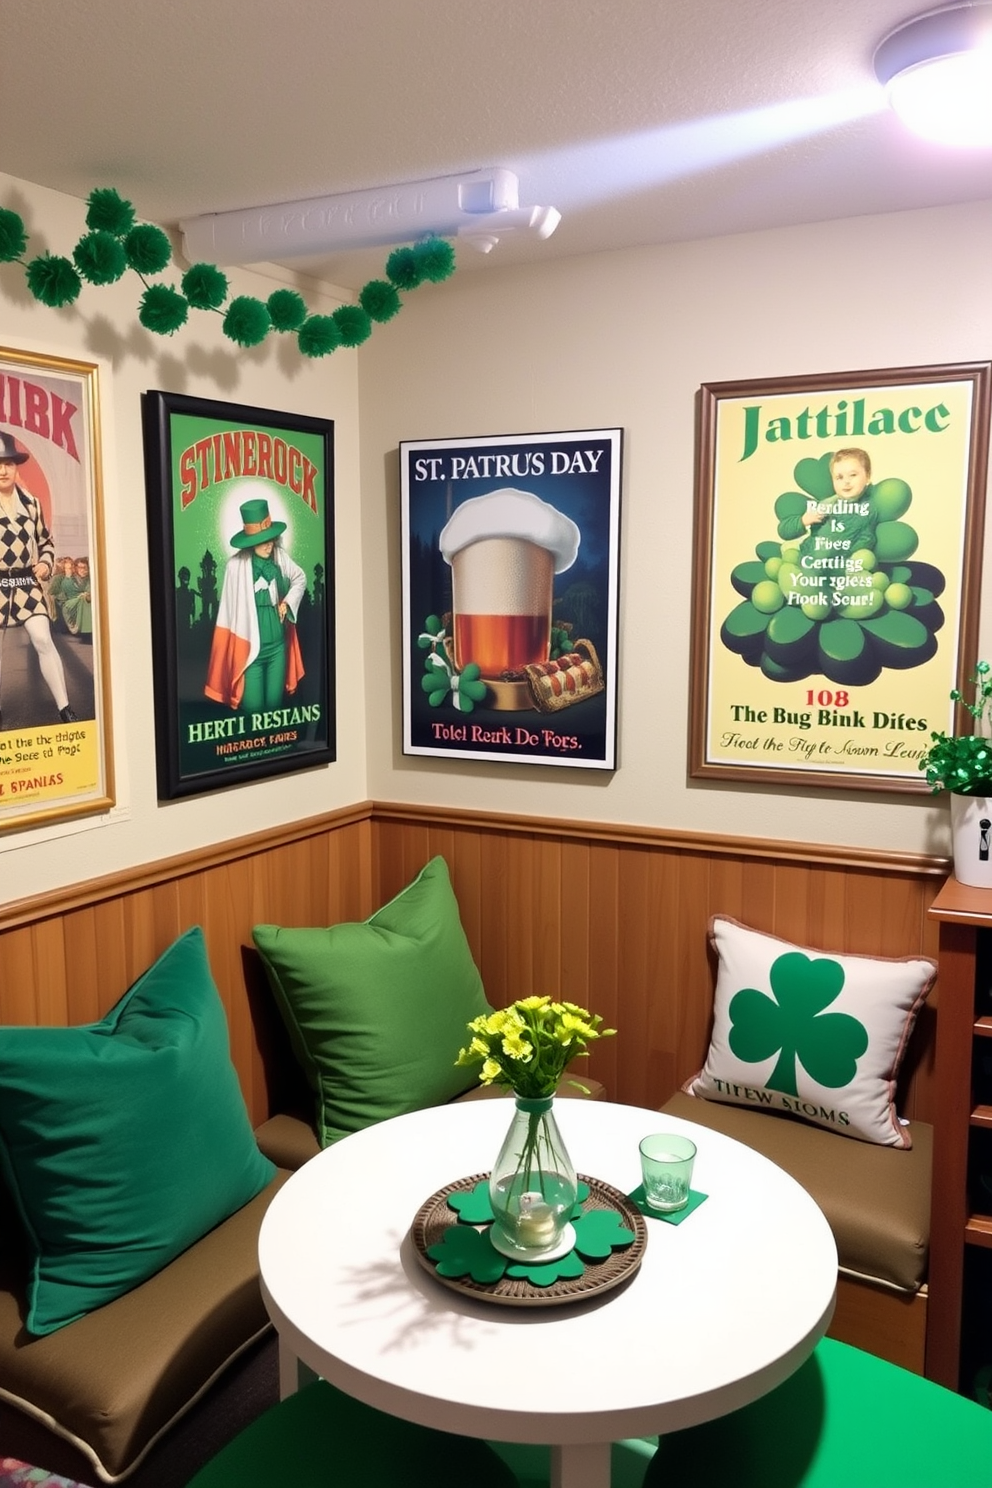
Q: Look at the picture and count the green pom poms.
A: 14